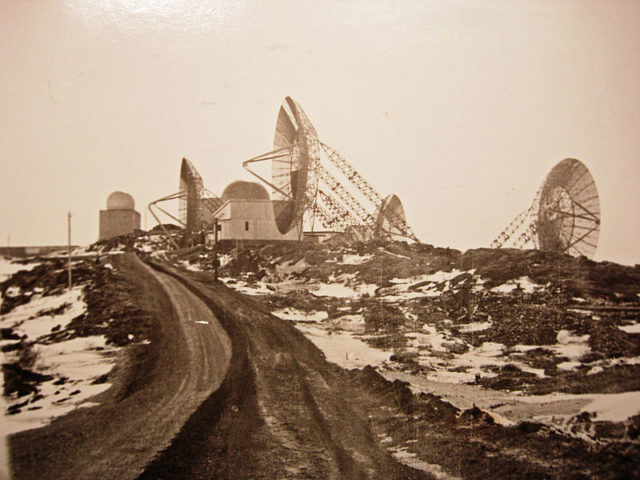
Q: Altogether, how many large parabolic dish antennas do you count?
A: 4